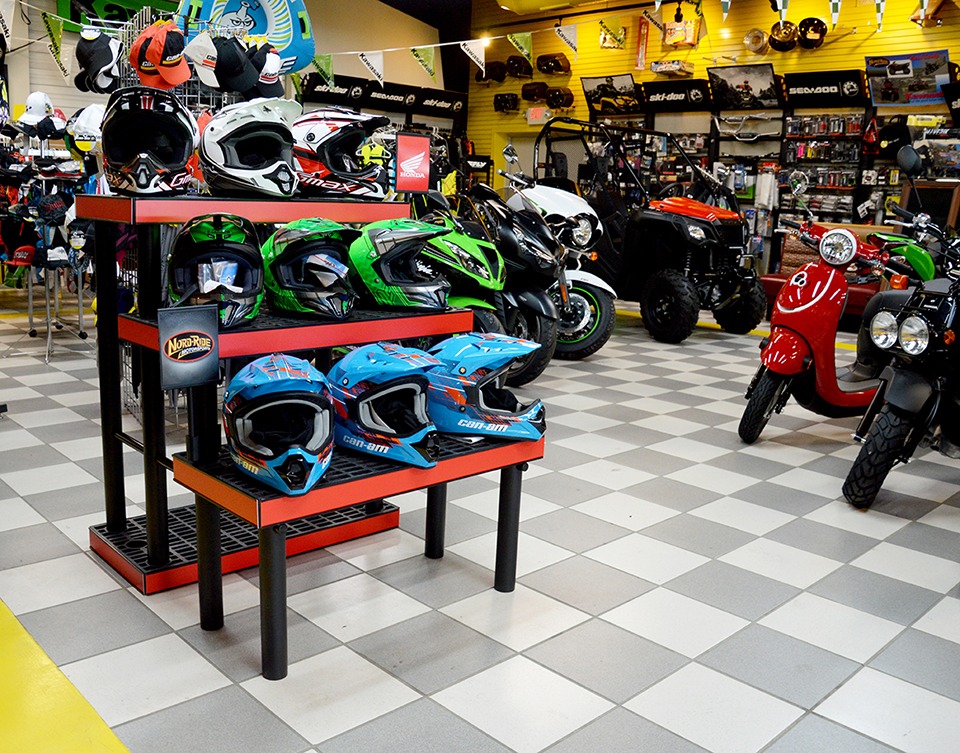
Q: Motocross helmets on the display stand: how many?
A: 9